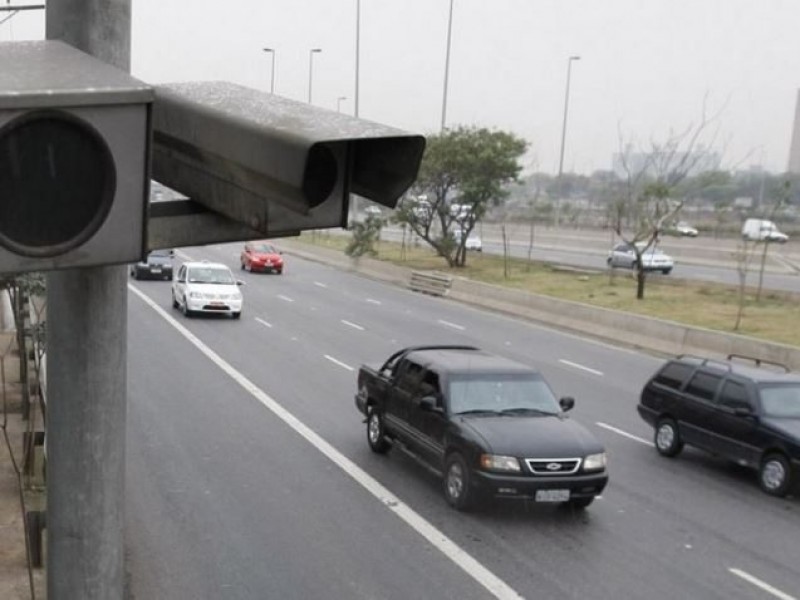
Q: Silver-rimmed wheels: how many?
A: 4